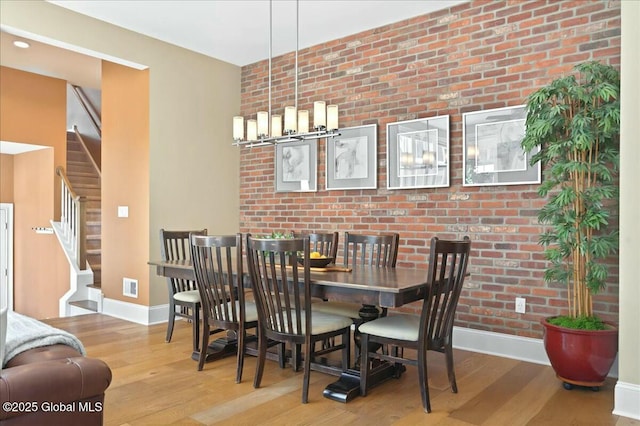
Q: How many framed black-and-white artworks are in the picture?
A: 4